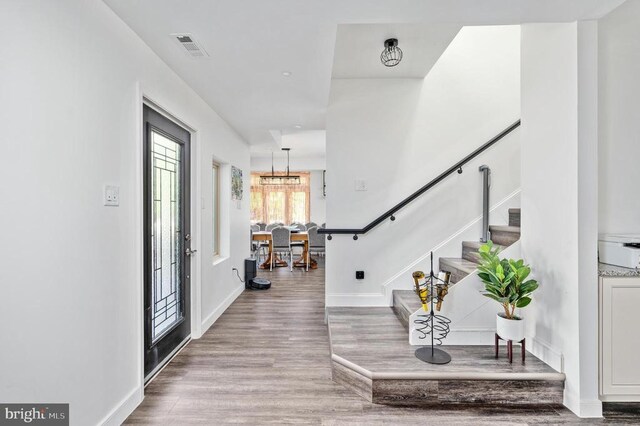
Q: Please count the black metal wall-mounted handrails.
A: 1